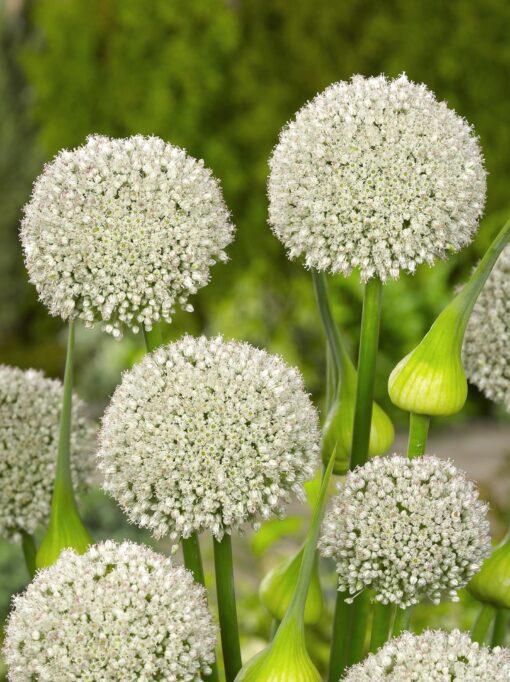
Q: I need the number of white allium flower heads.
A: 8